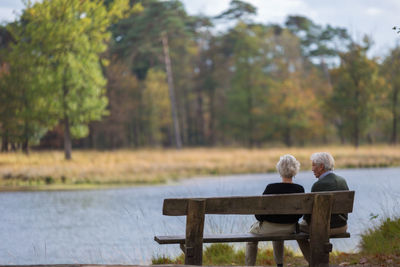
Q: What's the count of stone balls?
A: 0